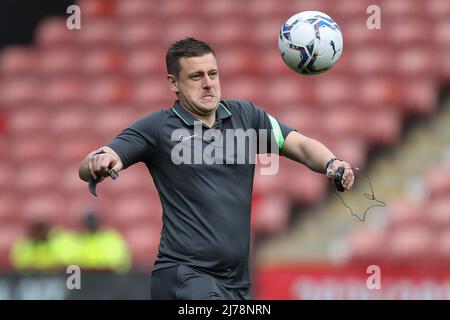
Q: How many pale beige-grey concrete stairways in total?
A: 1